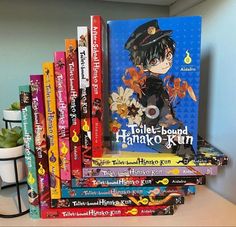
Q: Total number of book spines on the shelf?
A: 13